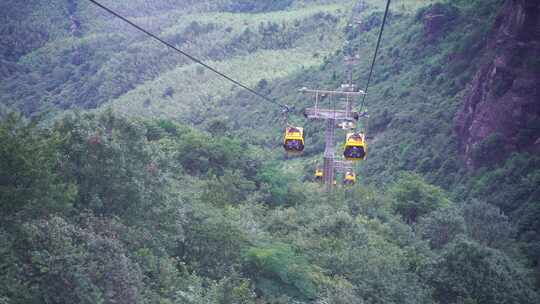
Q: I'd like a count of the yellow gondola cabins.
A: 4